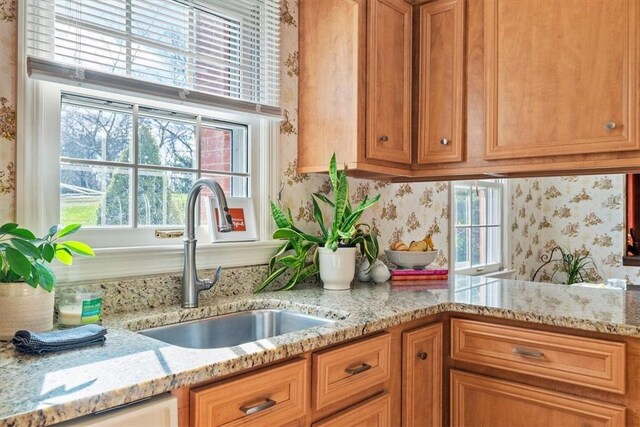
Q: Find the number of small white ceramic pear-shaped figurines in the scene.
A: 2